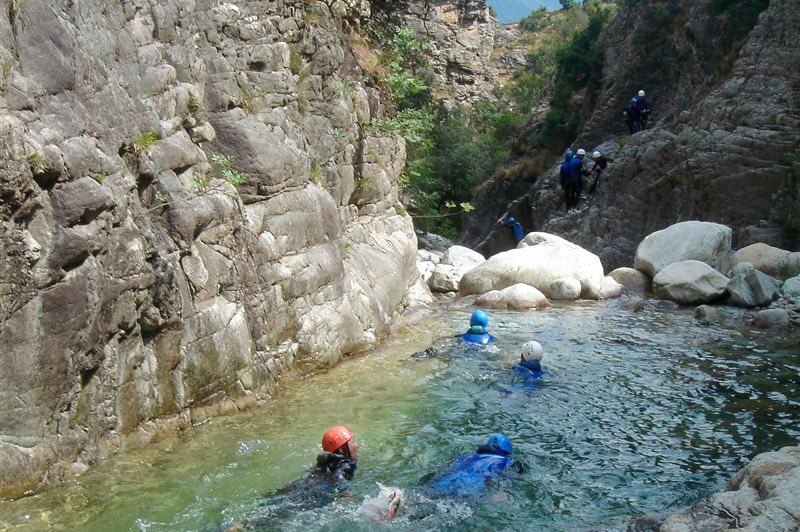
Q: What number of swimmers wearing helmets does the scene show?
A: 4